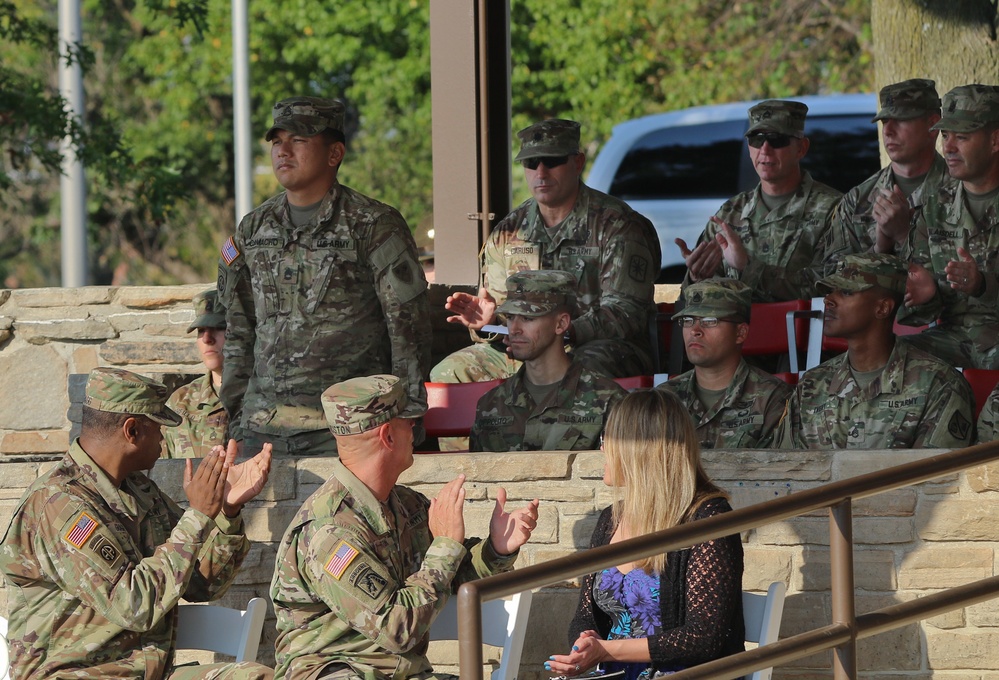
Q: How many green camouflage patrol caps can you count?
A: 11